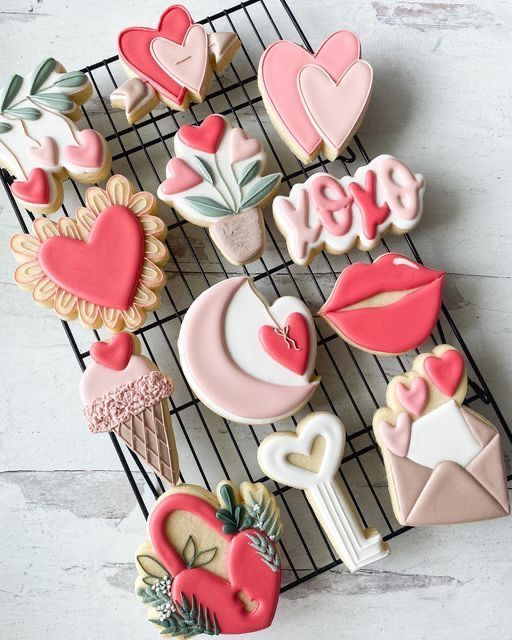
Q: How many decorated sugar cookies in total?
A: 12